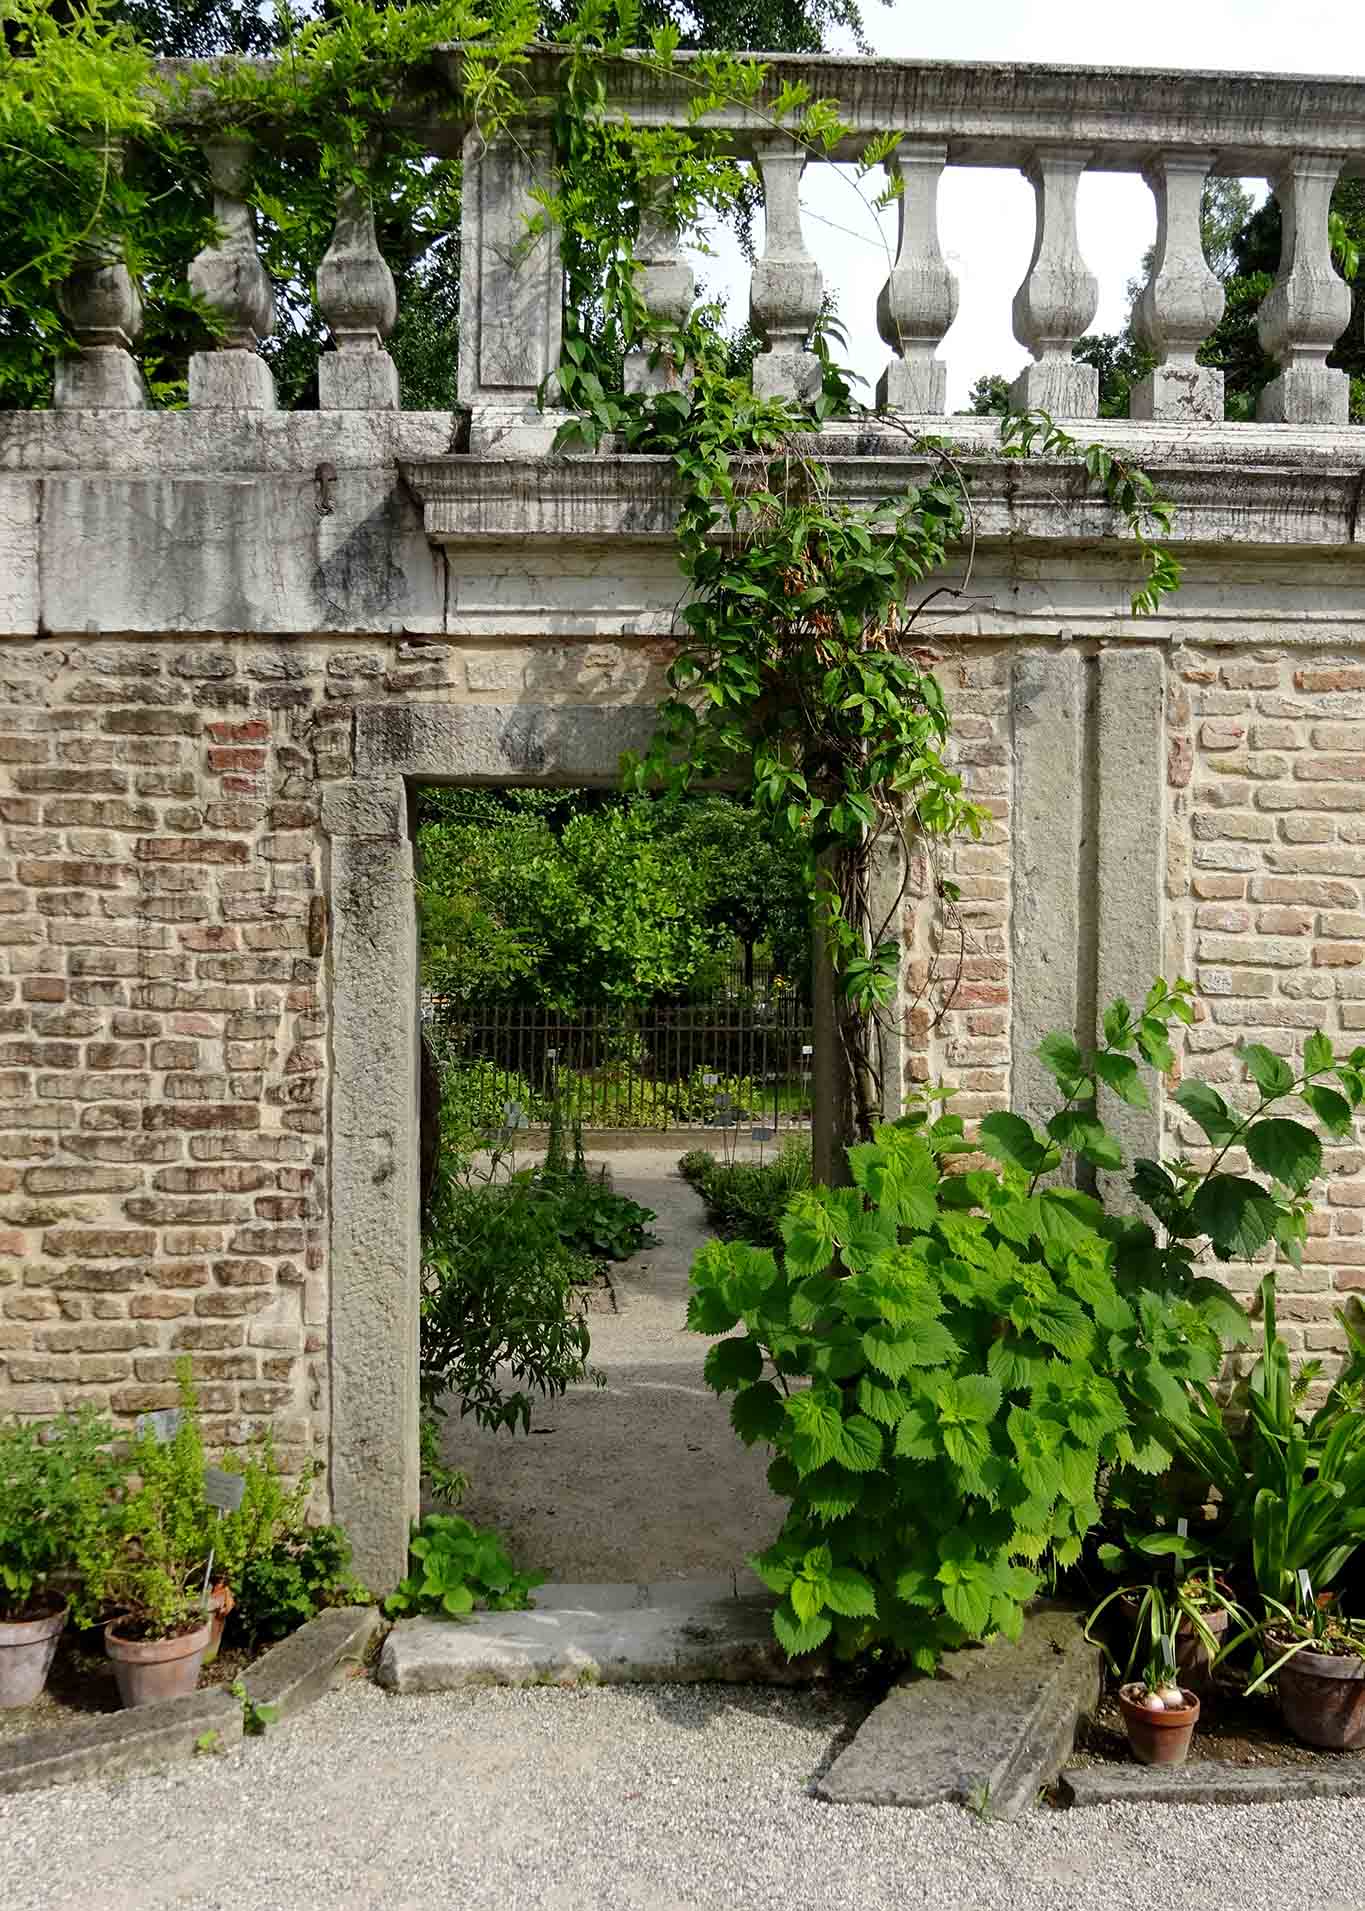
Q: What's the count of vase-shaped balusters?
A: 9